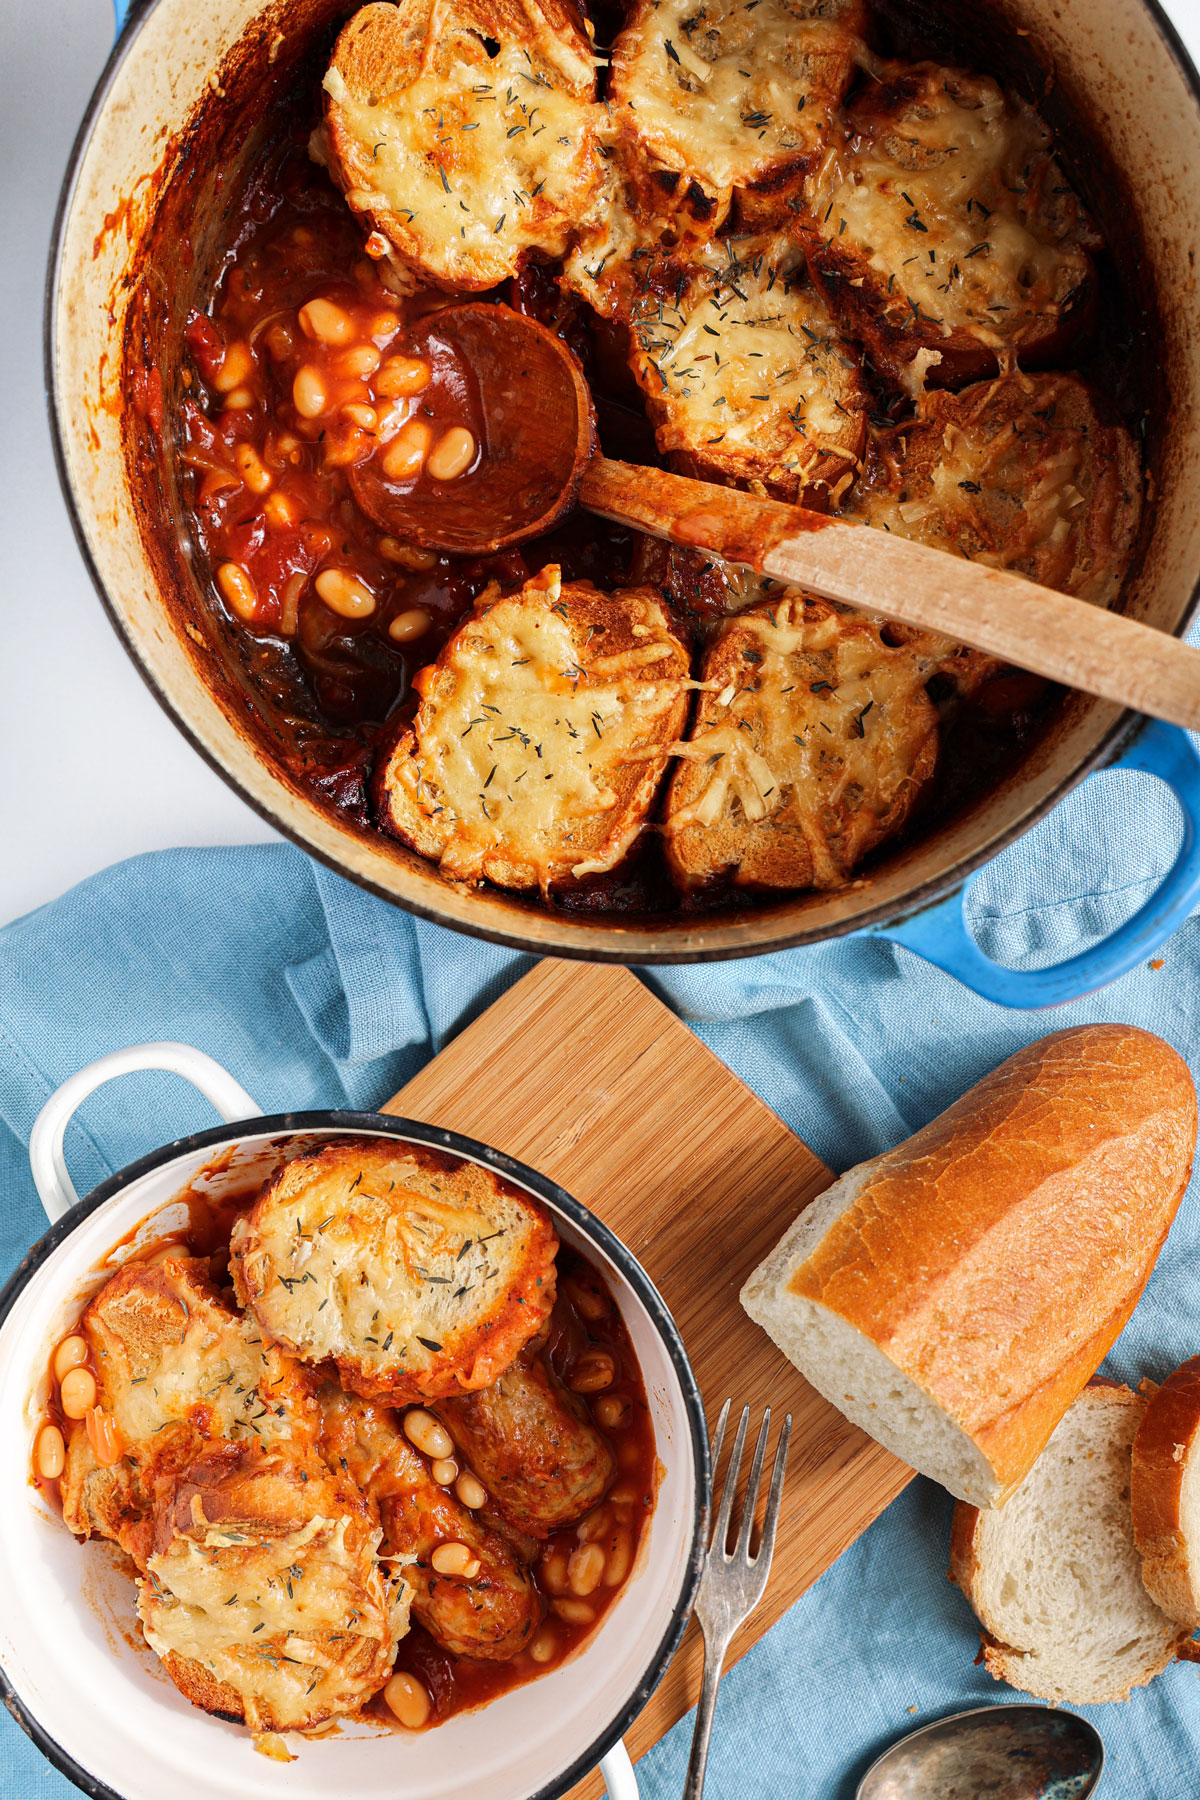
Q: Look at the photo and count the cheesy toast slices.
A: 10